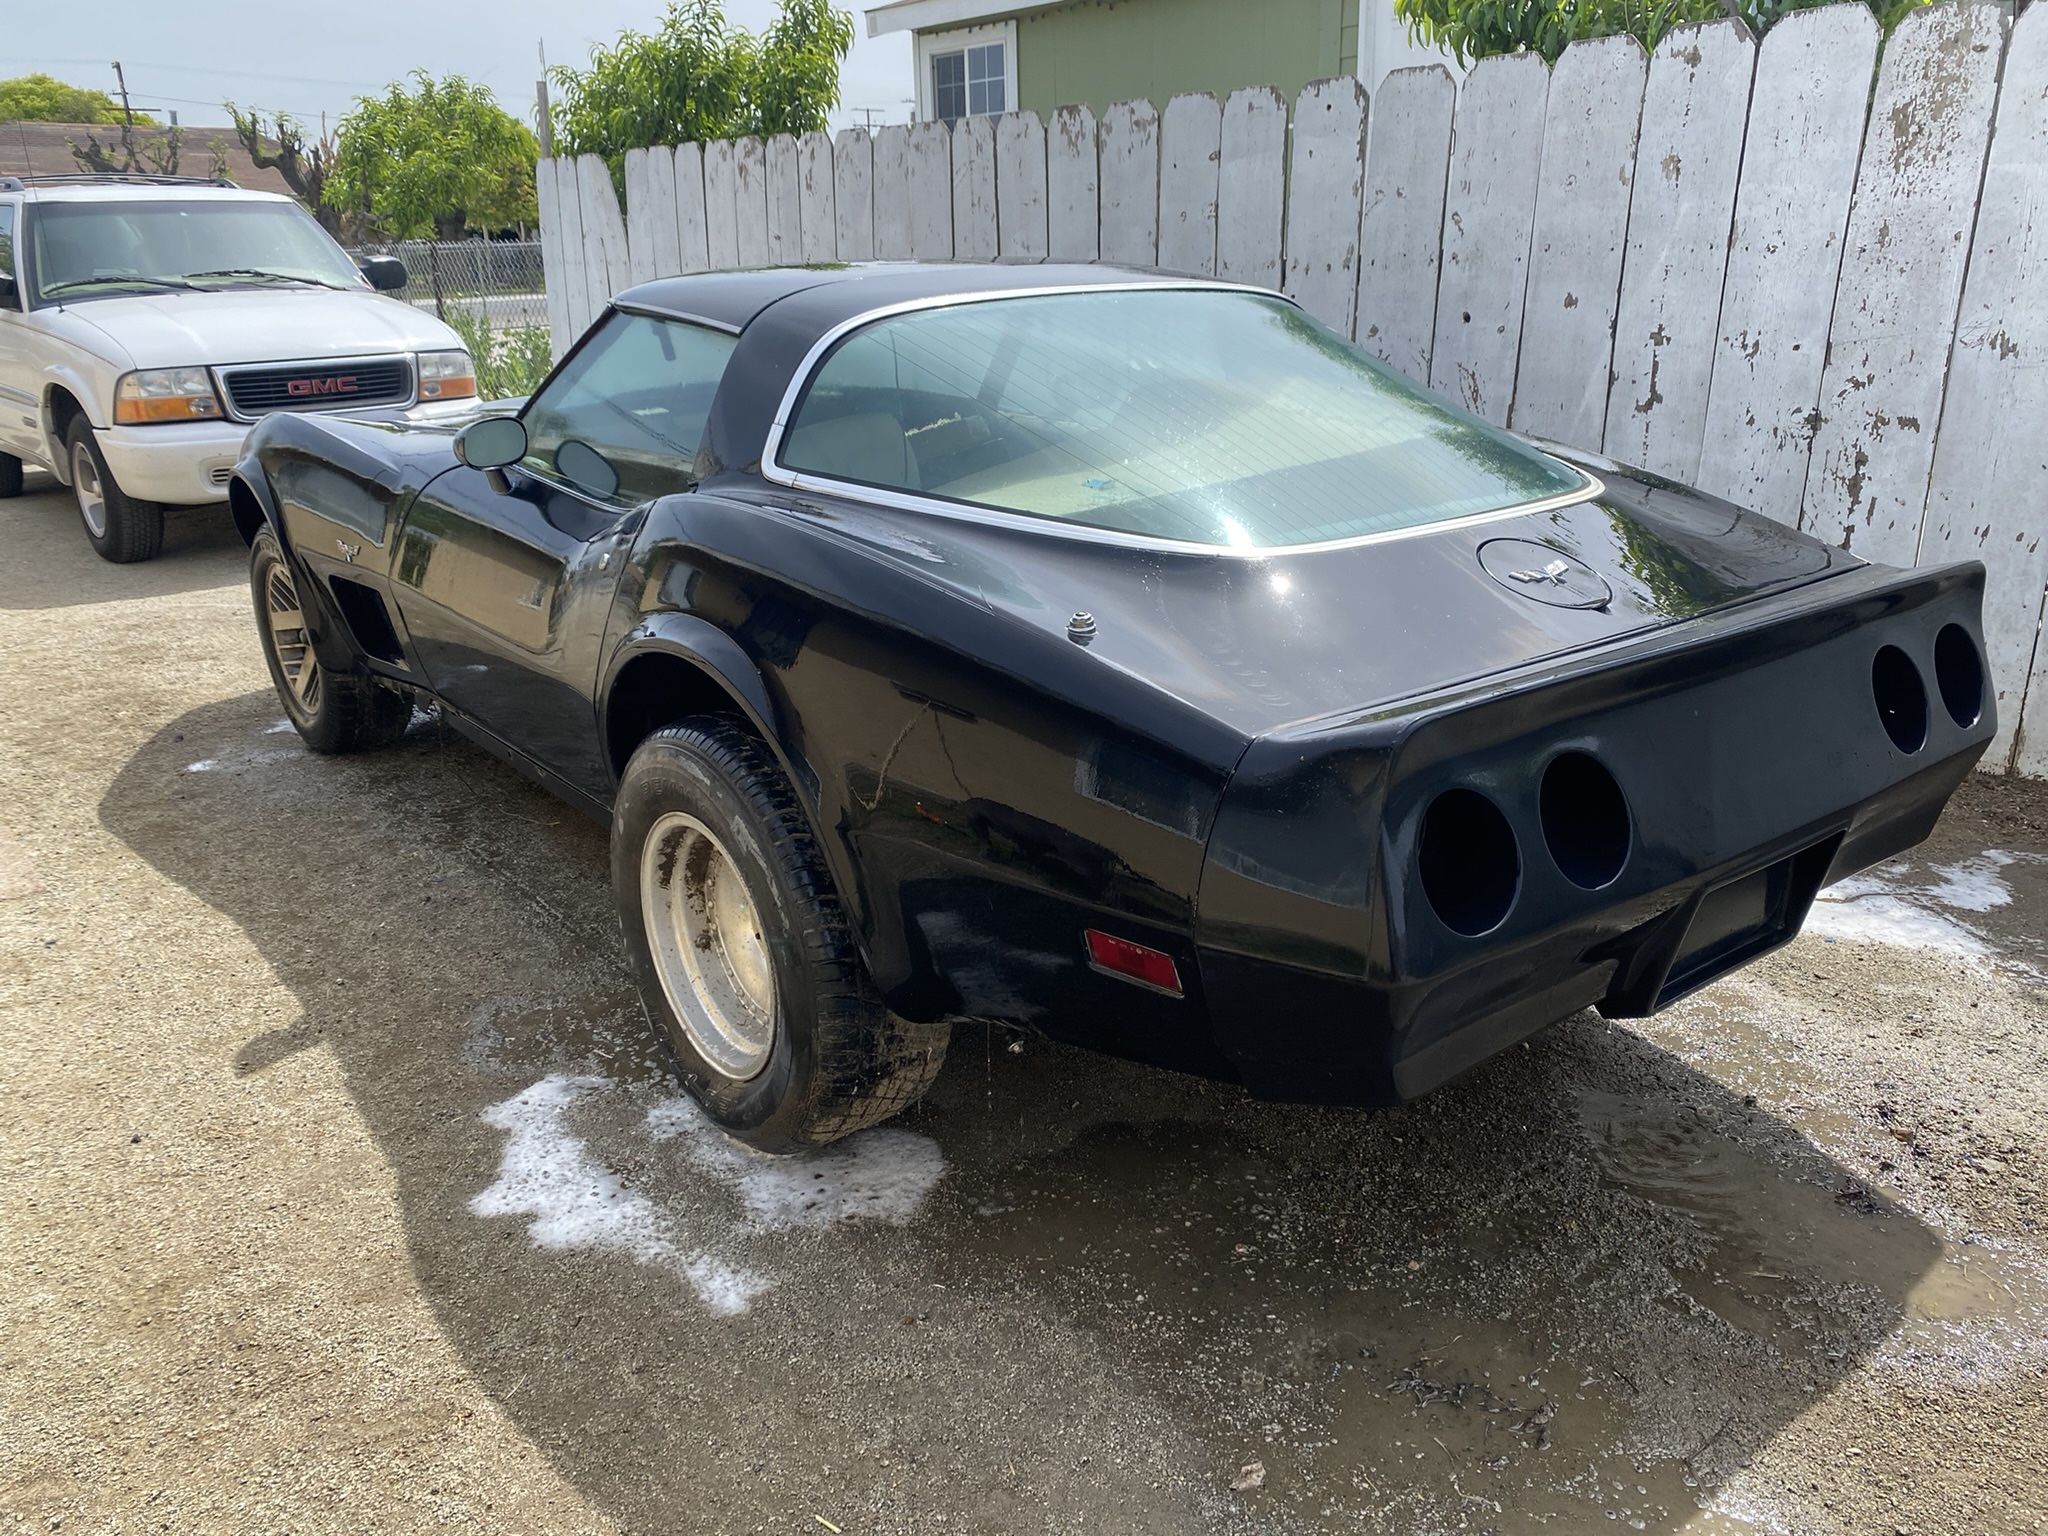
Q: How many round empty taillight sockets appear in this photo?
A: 4